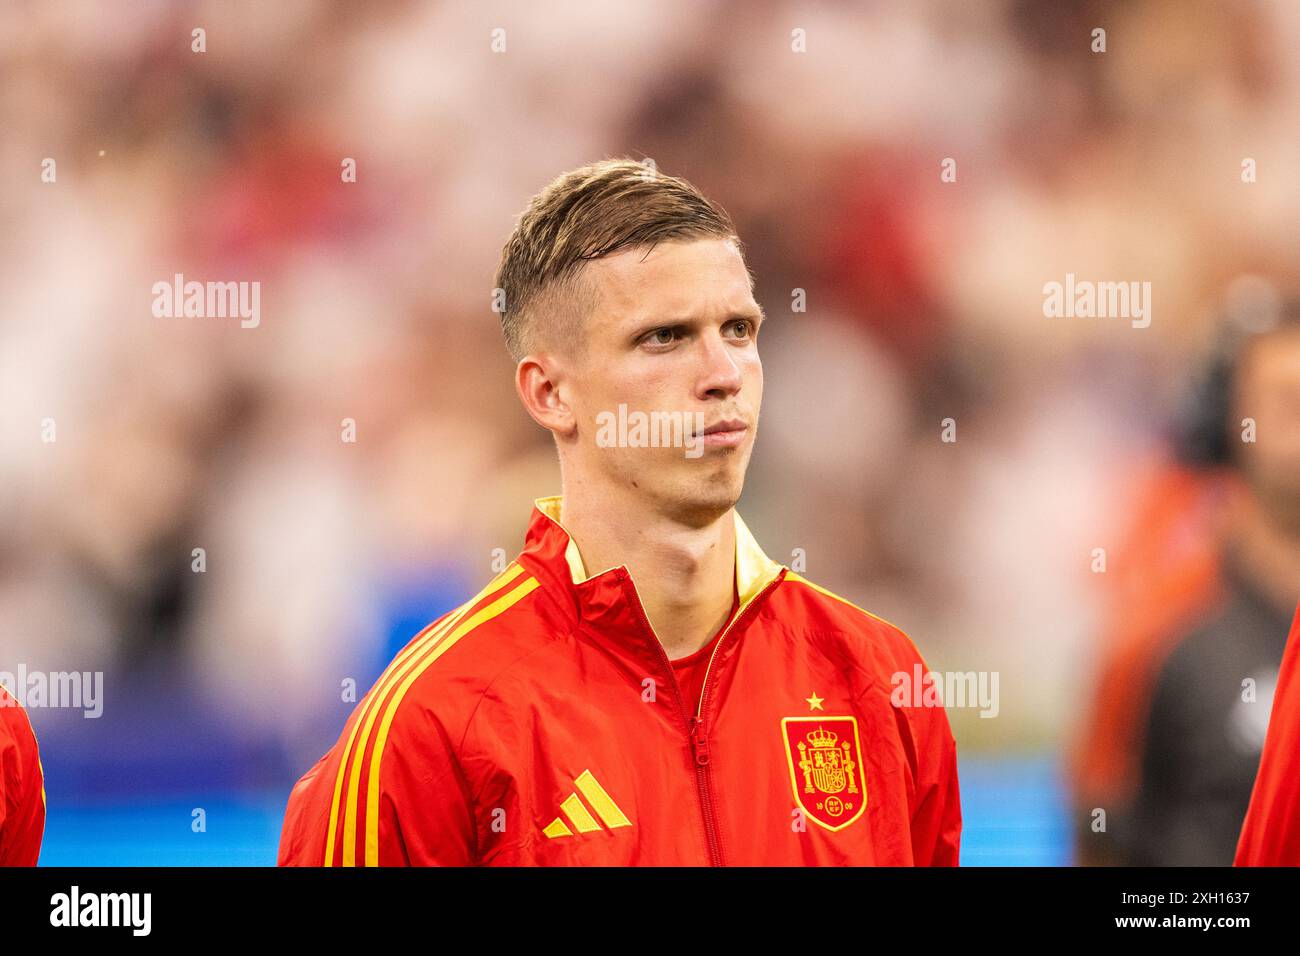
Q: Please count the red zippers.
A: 1